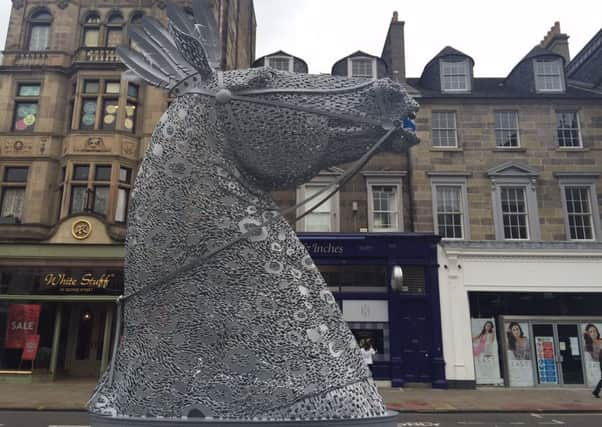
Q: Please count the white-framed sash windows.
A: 12